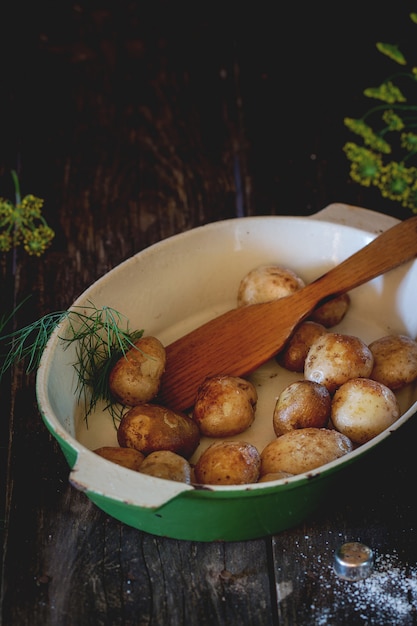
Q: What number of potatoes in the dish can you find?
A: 15